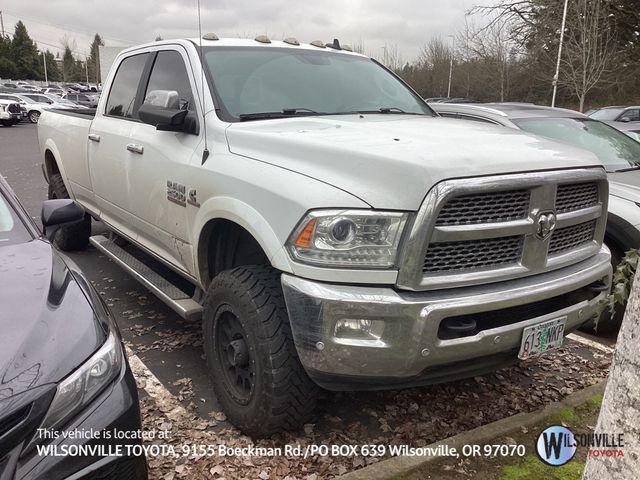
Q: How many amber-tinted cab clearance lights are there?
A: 5